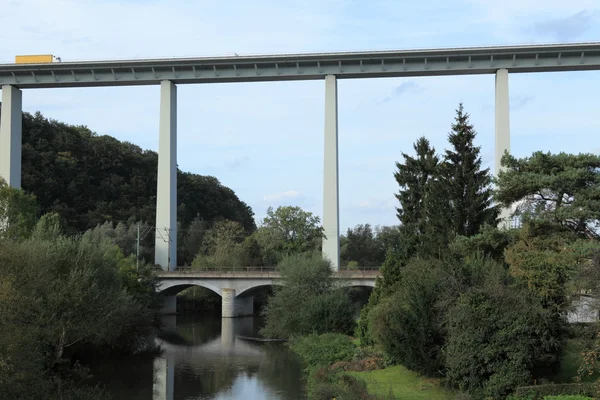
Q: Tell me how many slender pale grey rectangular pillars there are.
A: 4